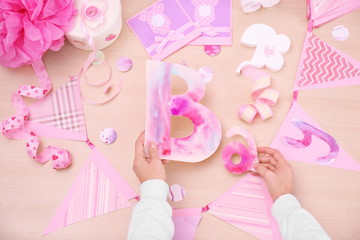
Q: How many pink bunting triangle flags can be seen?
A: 7